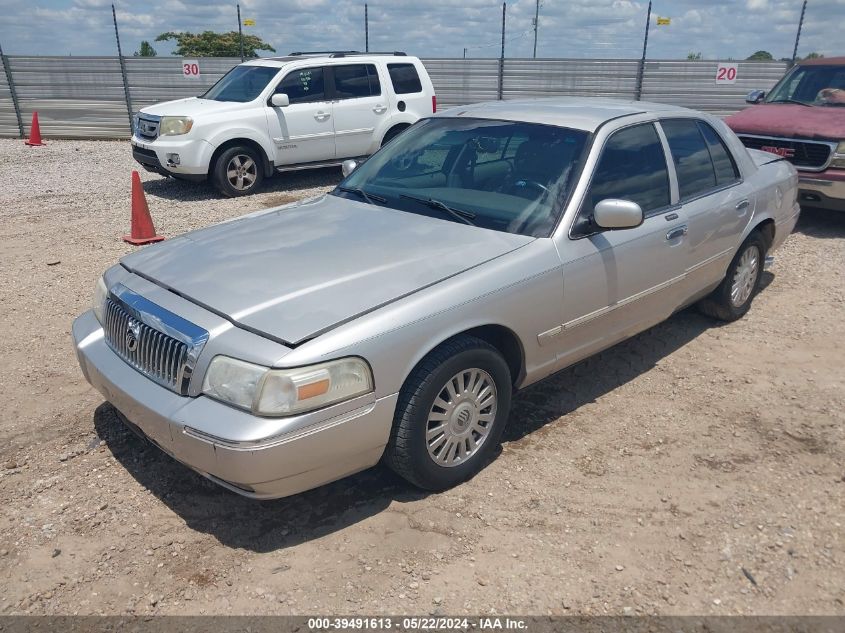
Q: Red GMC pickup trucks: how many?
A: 1